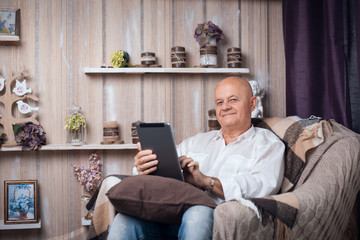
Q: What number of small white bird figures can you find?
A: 3